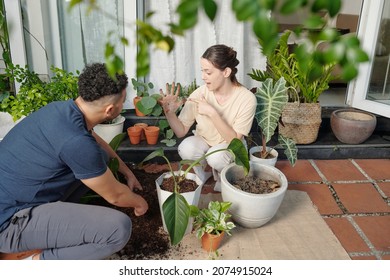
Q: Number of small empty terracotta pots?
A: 3